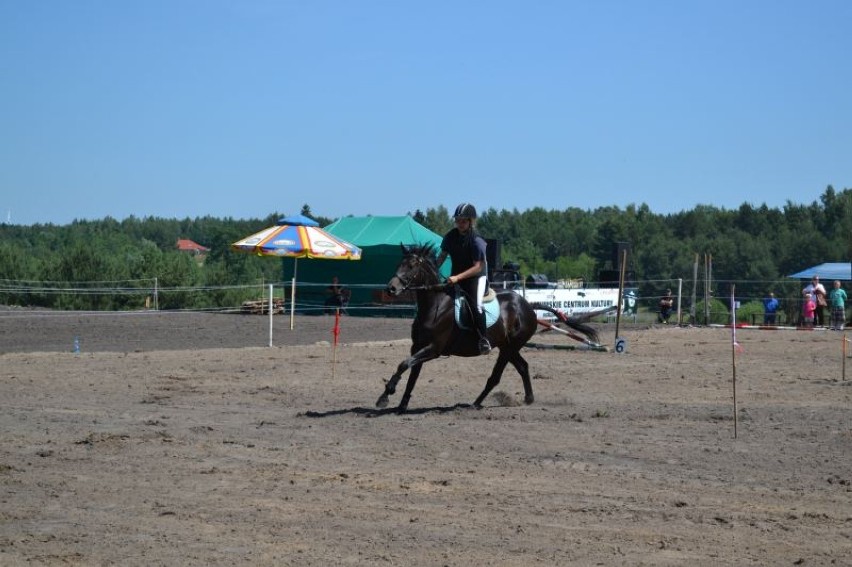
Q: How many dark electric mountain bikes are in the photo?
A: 0